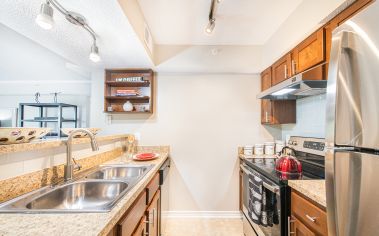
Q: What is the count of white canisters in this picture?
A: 4